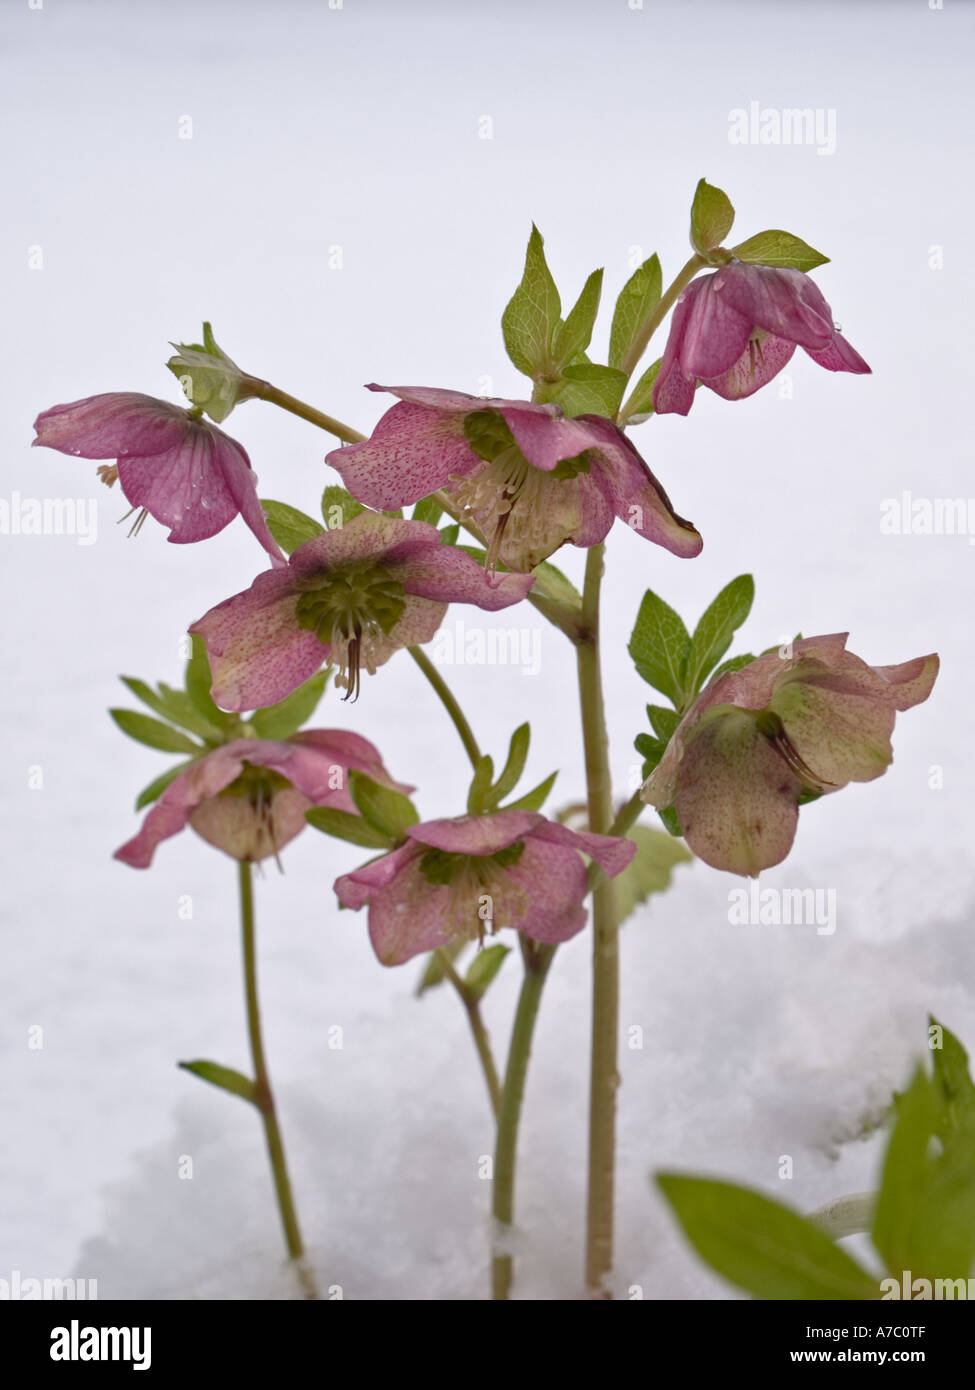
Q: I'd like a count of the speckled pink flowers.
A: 7